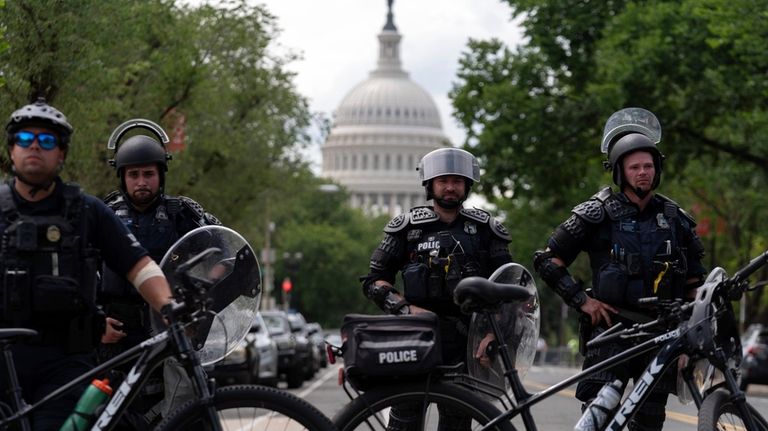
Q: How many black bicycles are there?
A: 2